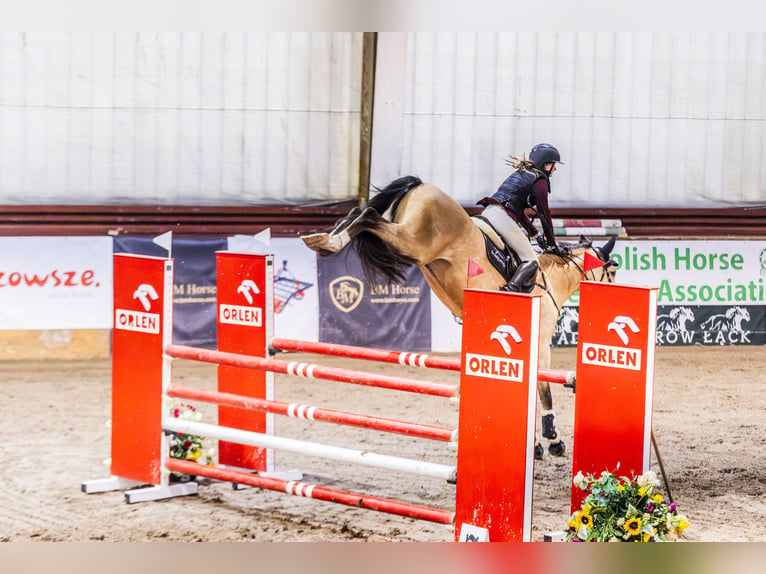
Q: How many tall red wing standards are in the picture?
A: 4